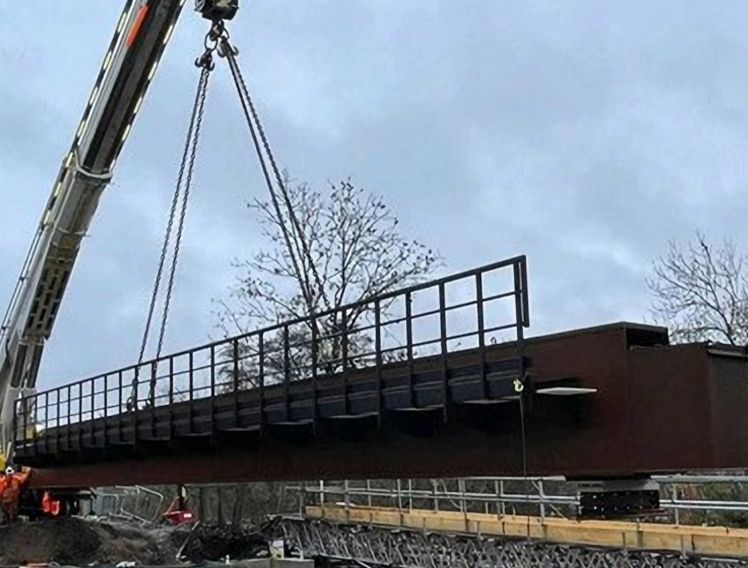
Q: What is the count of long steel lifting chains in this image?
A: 4